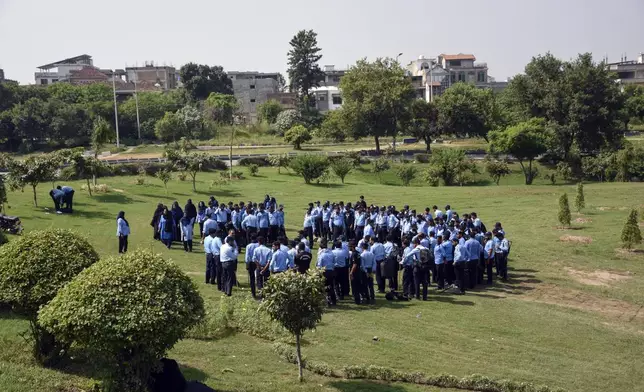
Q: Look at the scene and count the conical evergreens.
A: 3